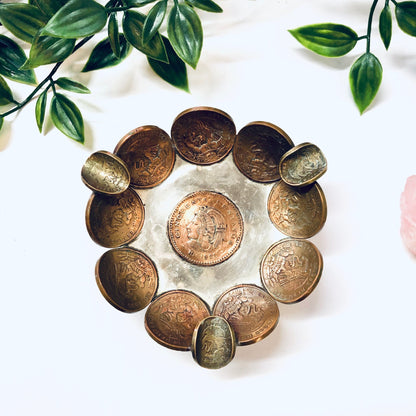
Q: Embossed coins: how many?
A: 13